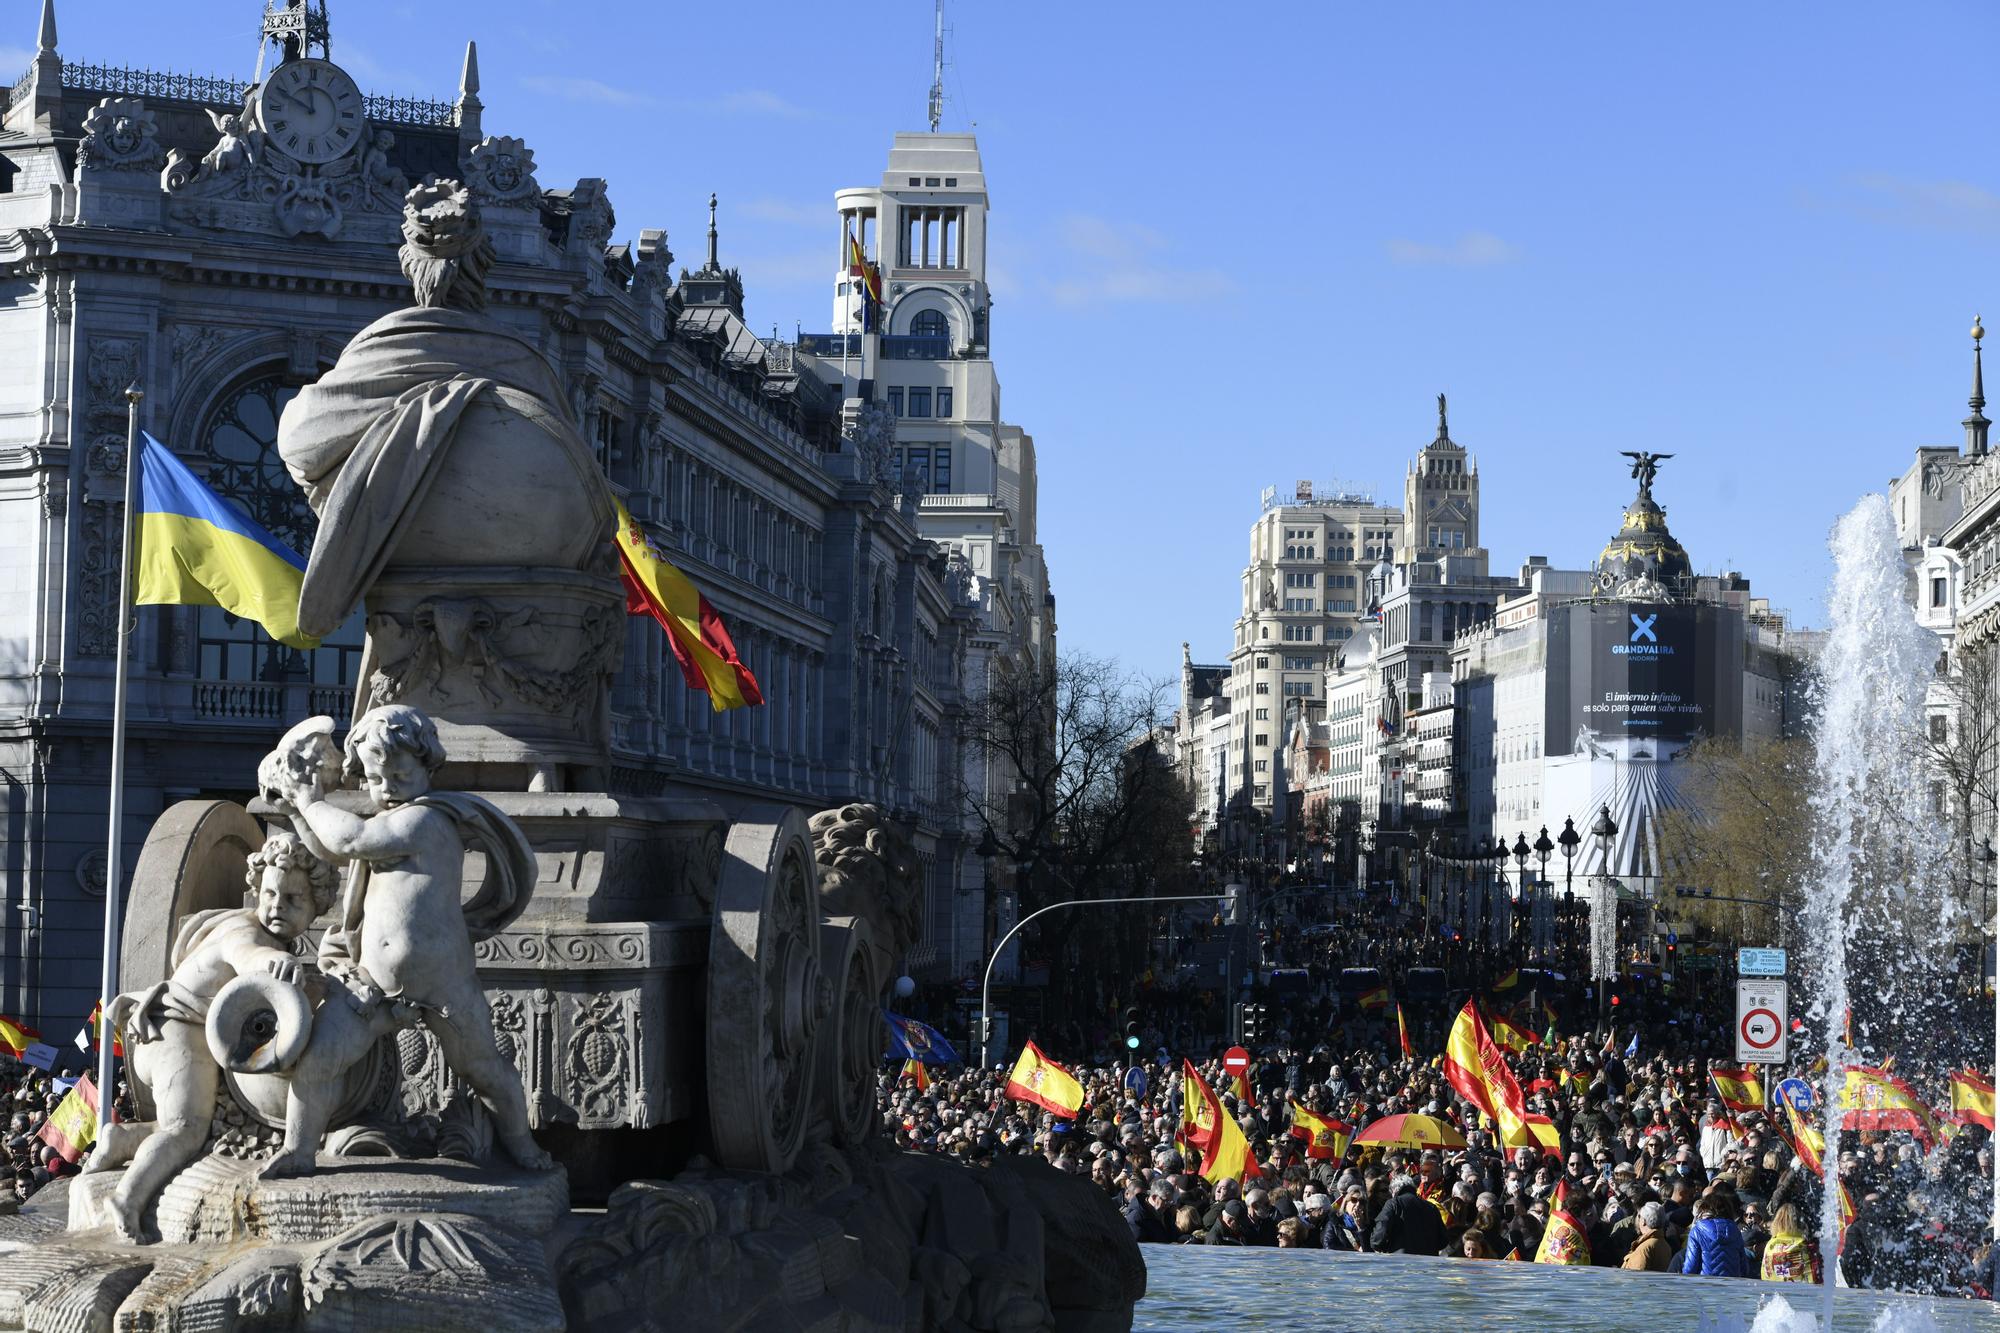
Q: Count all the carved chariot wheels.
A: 3